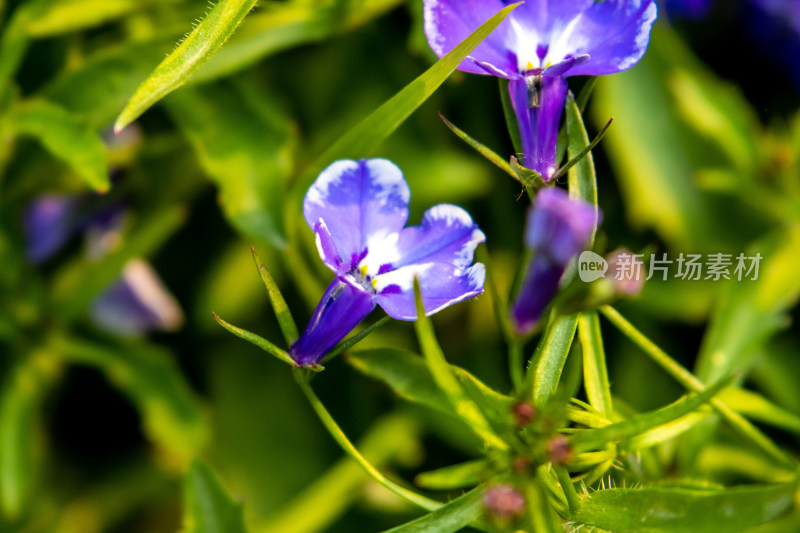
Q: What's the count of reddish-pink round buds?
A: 4